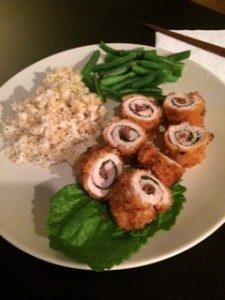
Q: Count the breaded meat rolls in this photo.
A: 7